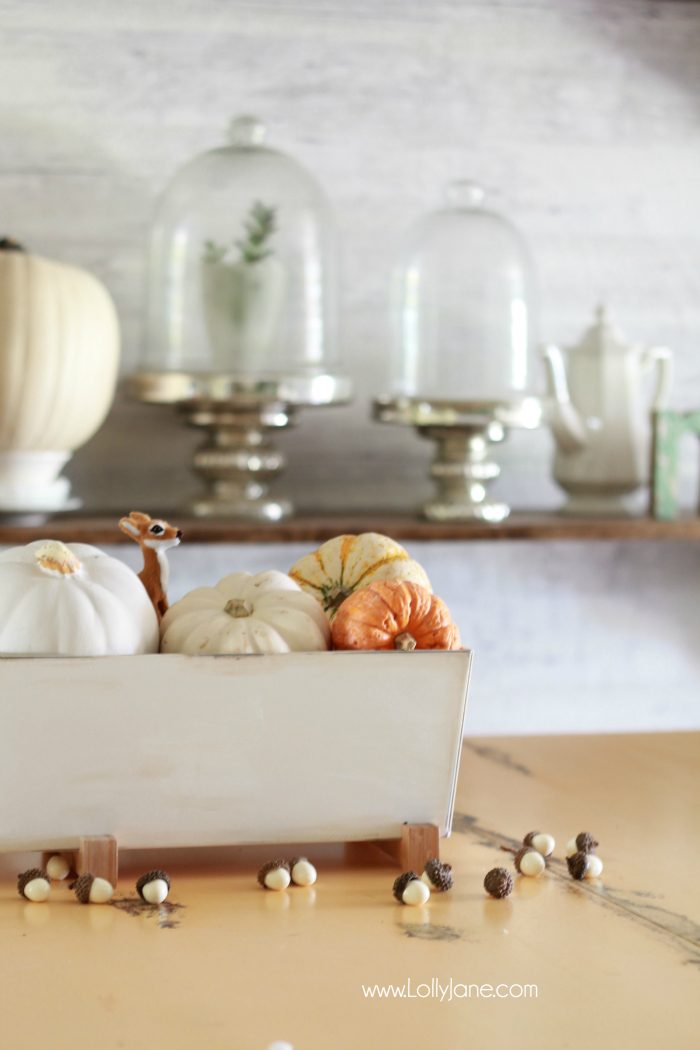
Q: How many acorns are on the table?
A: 13